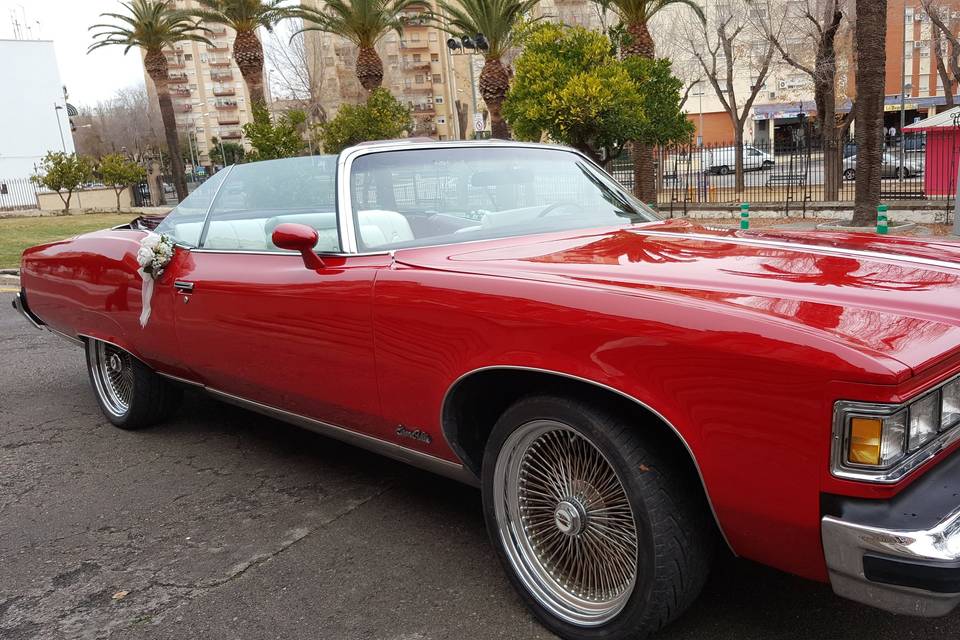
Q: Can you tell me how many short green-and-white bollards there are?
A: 2